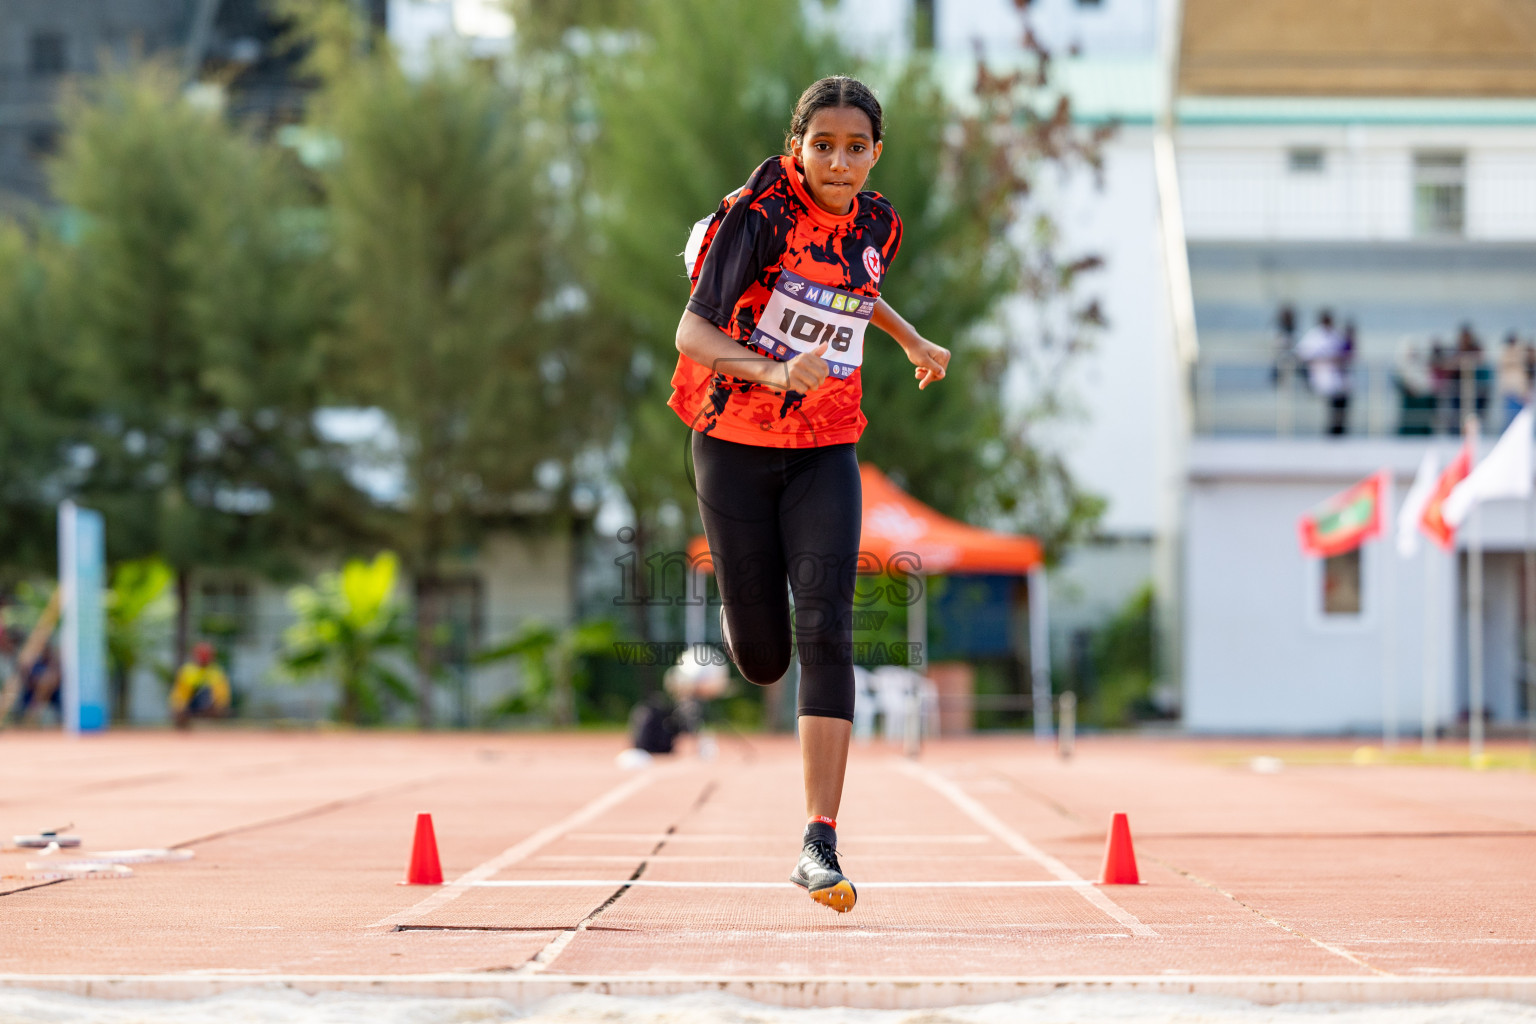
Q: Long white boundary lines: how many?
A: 2